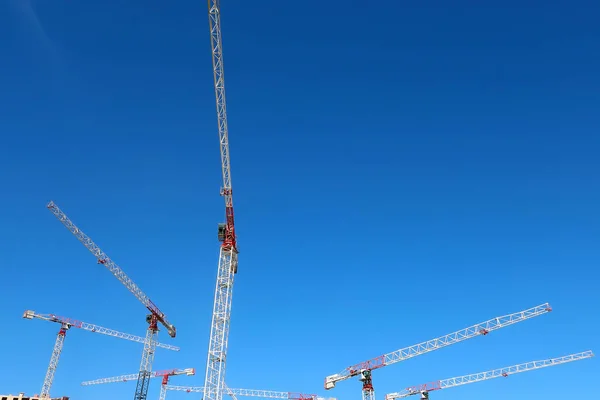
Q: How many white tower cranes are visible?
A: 7